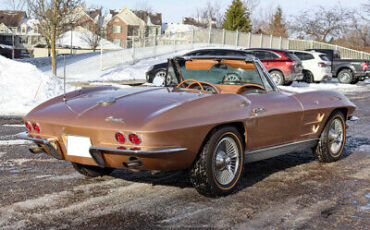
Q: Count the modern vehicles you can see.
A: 4